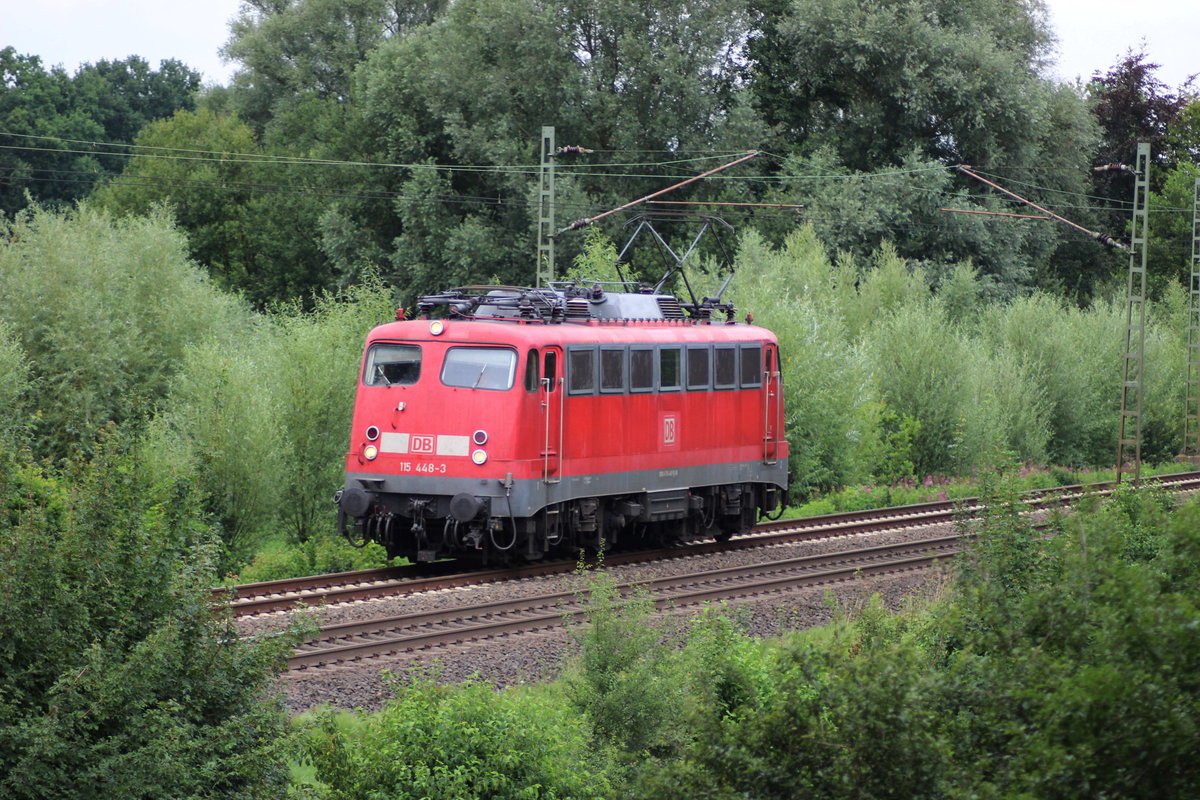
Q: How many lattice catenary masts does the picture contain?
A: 3